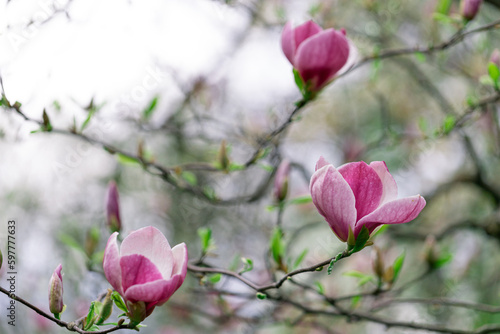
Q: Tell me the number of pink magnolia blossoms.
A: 3